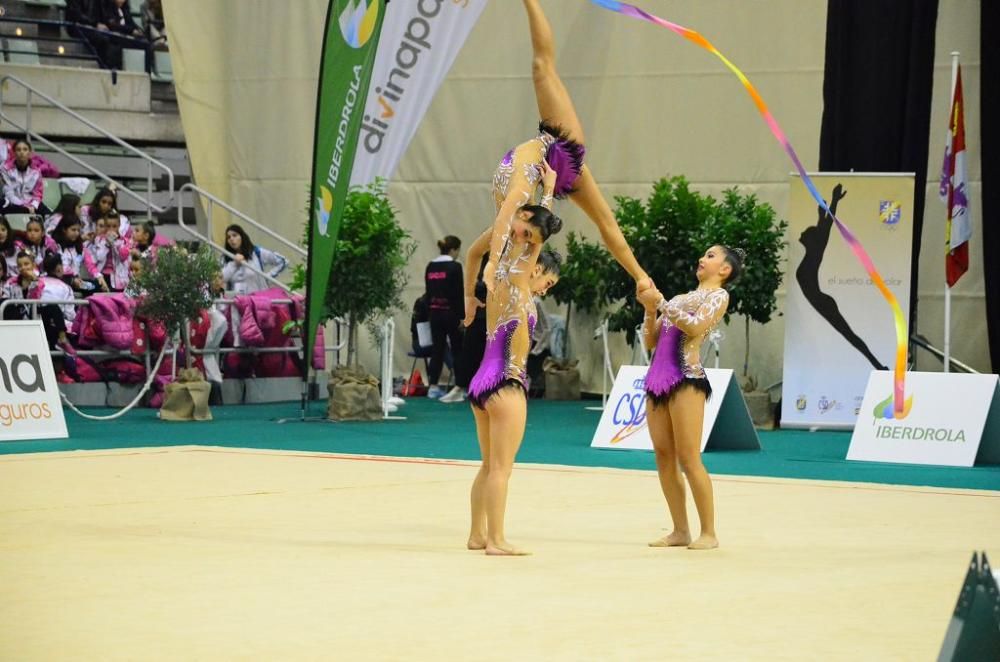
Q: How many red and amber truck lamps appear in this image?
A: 0